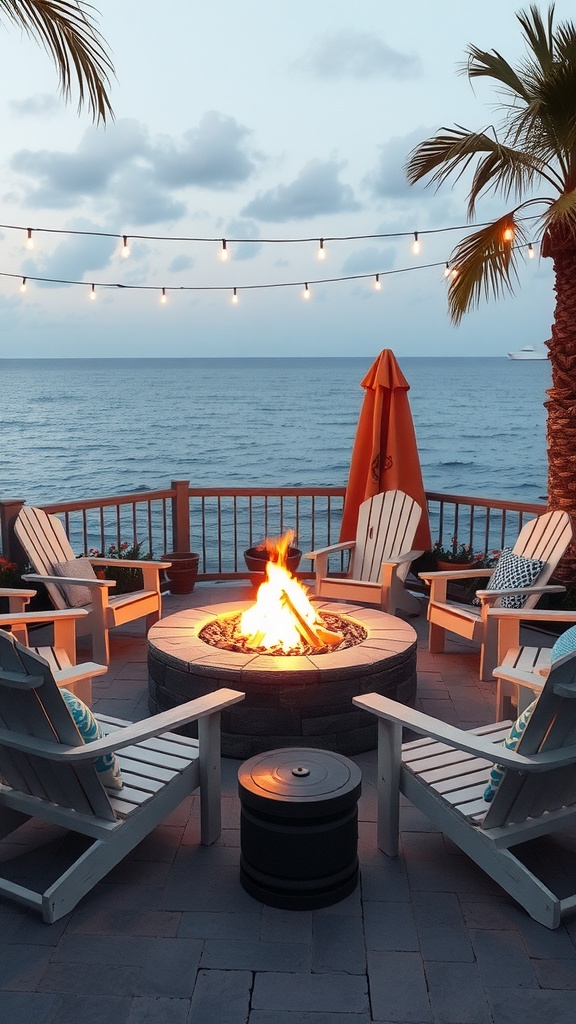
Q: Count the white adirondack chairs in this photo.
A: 7